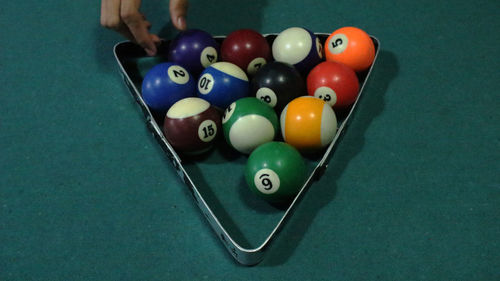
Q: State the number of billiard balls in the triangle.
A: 12